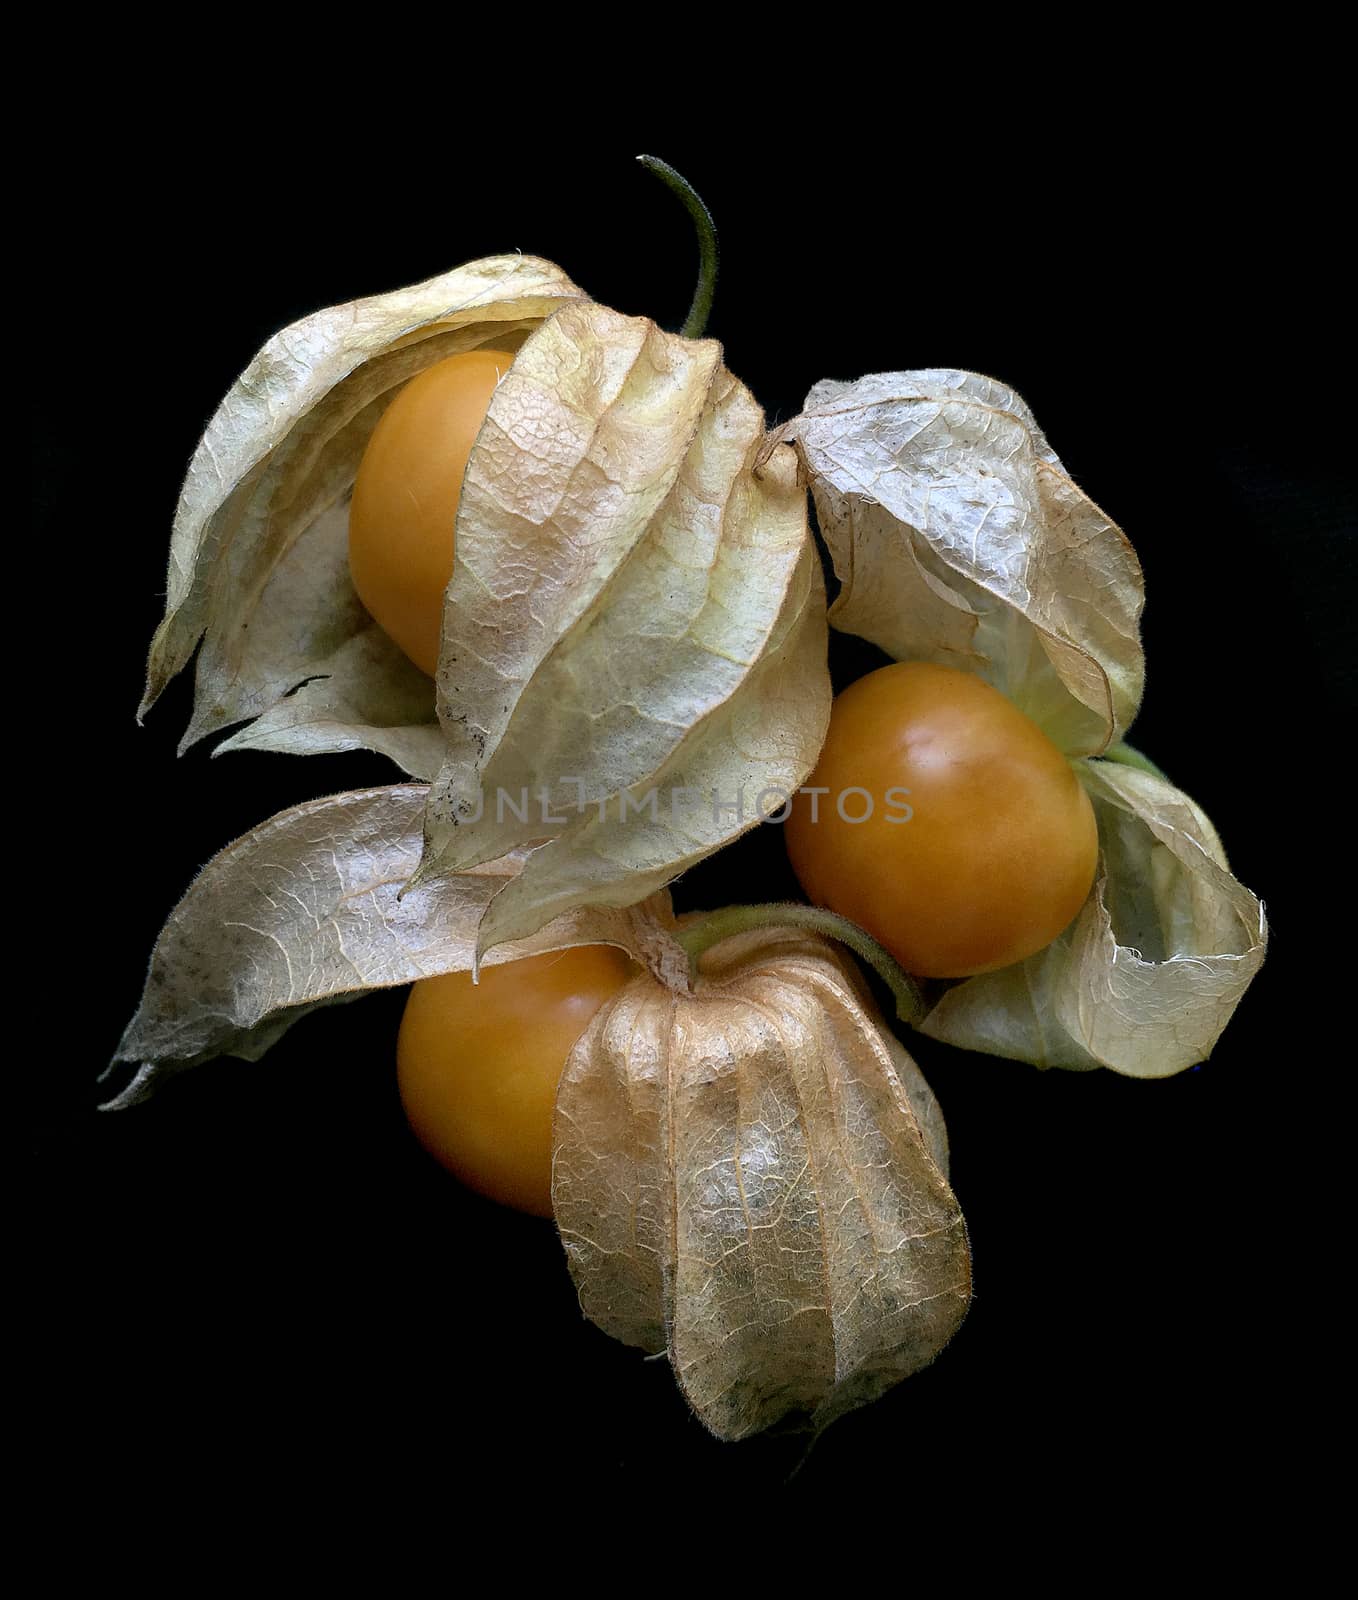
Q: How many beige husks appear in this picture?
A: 3